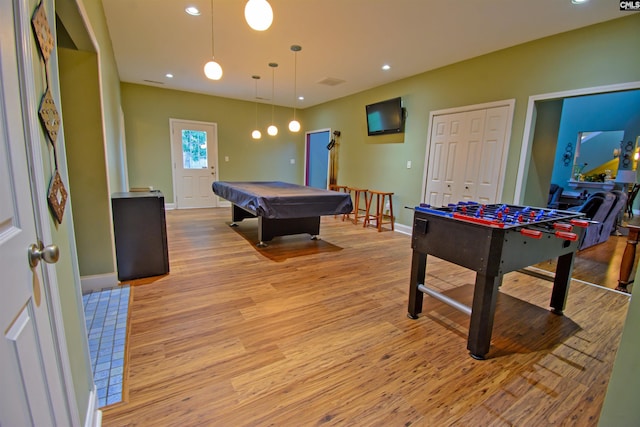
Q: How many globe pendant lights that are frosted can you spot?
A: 5